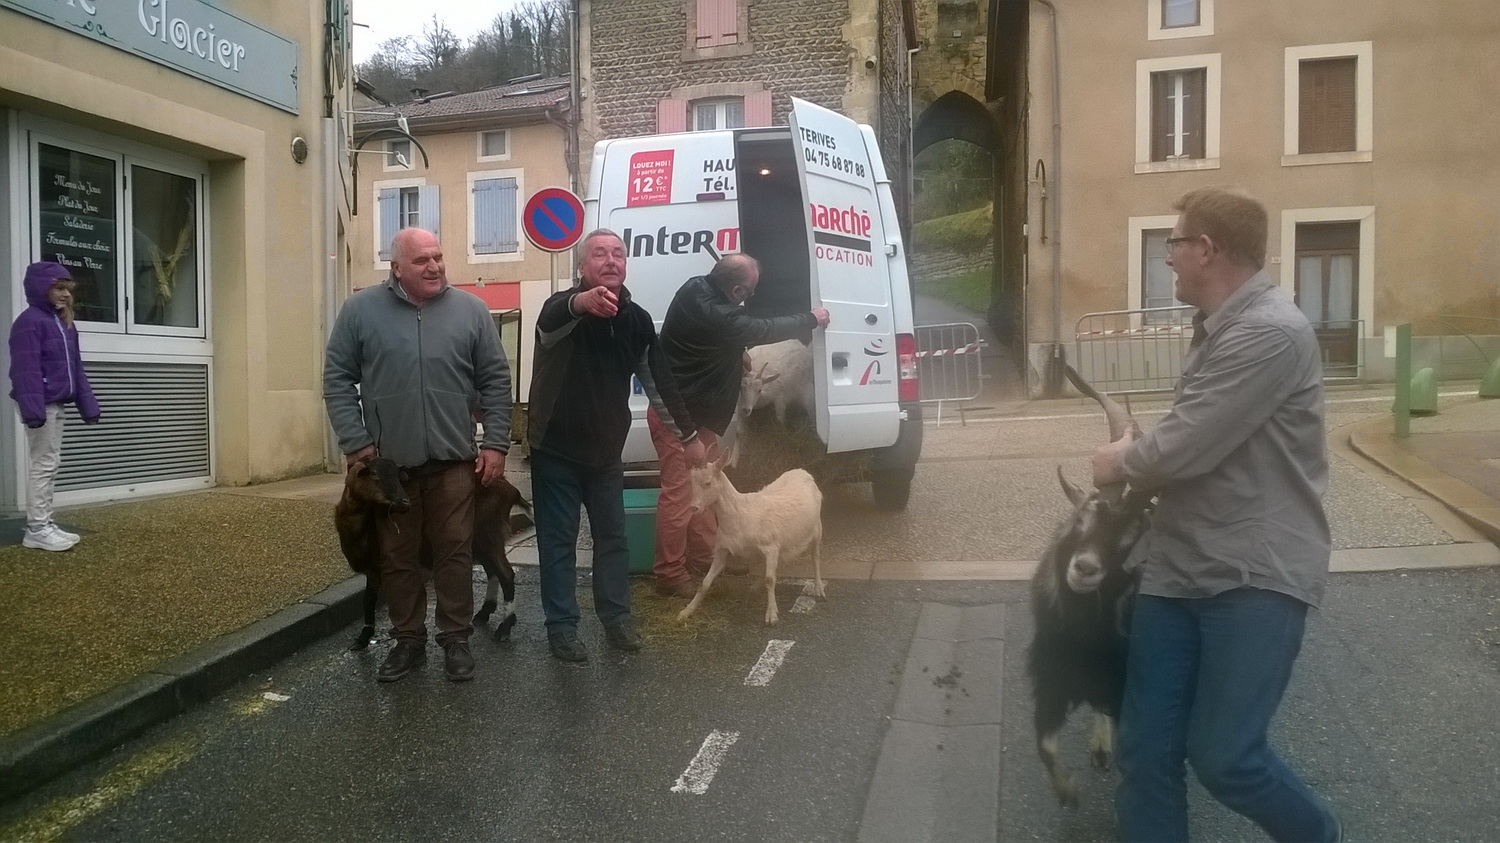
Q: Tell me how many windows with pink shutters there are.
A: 2